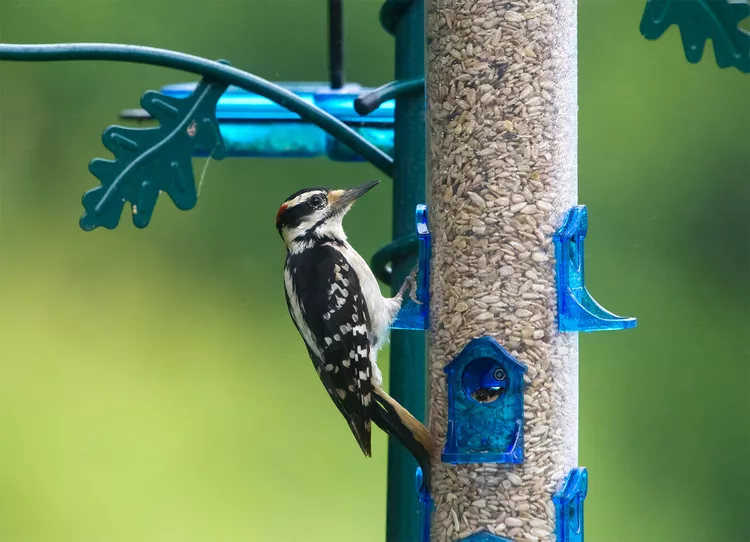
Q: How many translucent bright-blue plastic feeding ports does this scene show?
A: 6